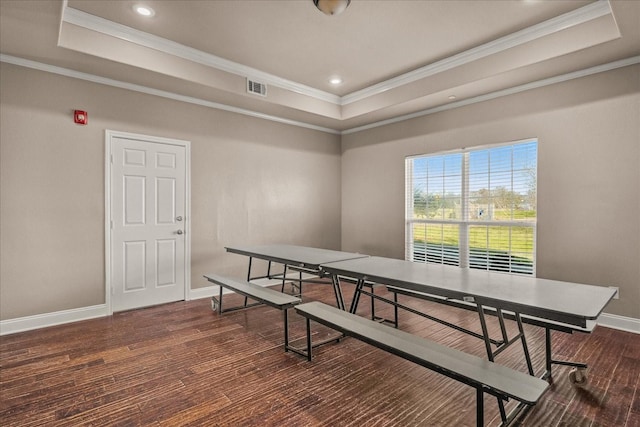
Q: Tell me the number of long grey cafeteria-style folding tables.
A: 2